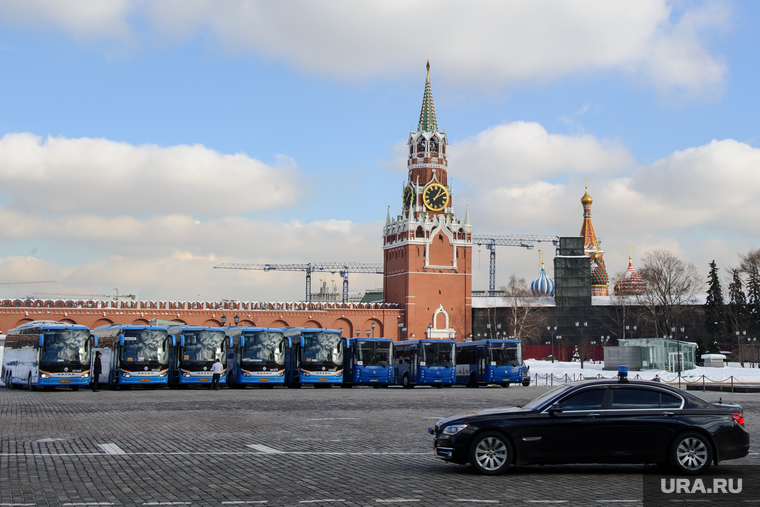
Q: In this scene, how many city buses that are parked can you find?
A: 8